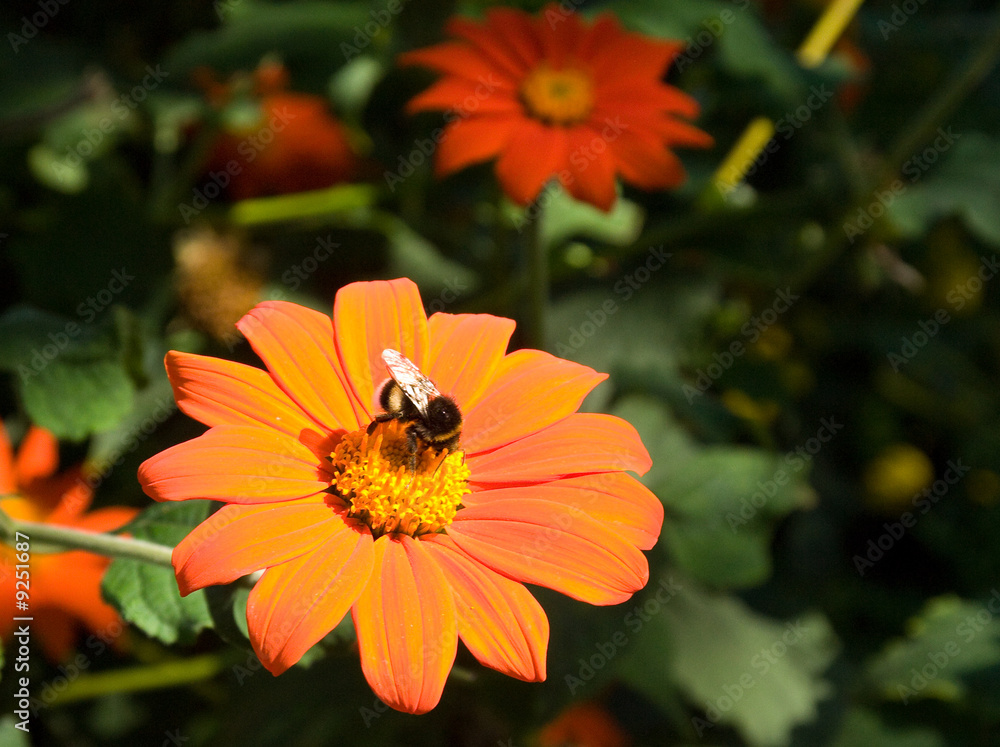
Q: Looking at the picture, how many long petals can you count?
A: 13